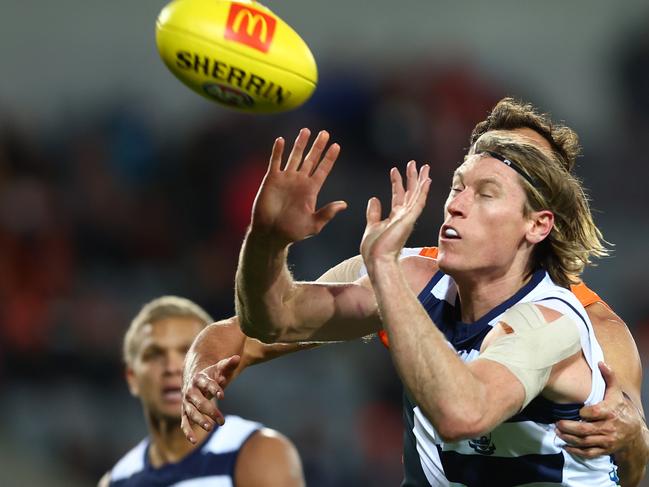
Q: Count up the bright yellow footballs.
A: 1